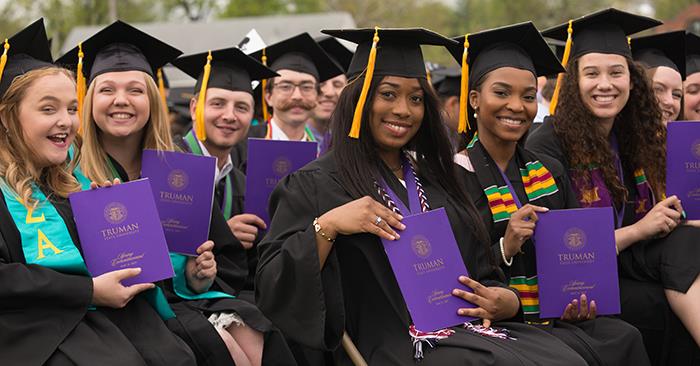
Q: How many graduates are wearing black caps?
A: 10